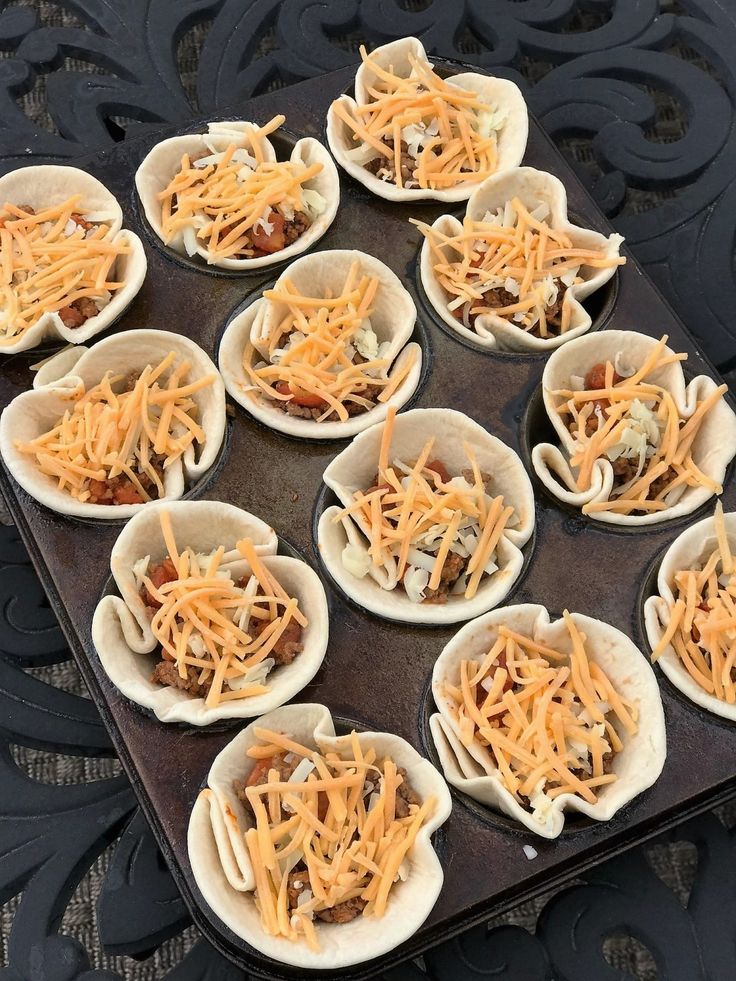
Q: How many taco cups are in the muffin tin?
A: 12